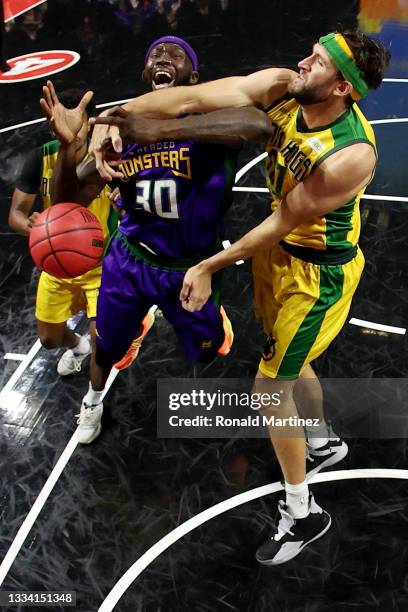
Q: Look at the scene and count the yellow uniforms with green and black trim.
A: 2